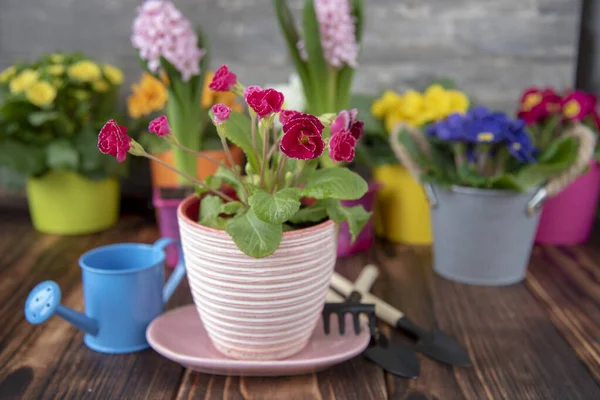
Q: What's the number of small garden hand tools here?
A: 3